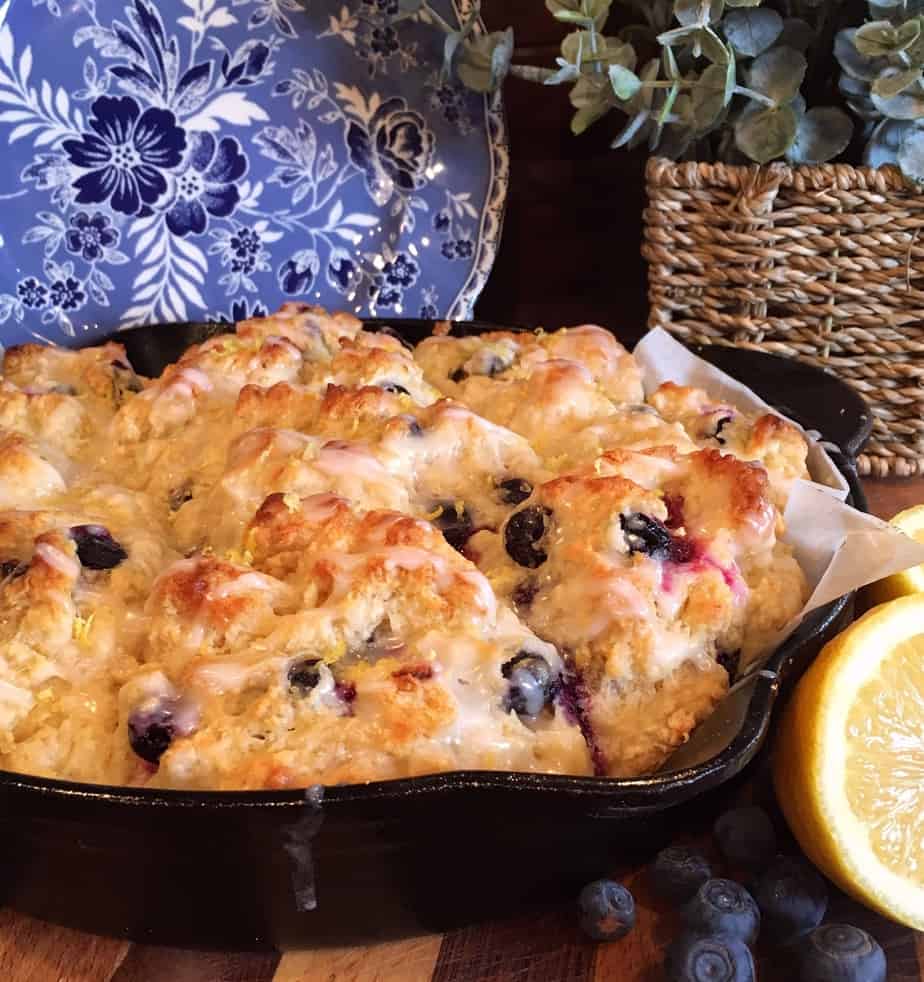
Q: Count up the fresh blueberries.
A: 7